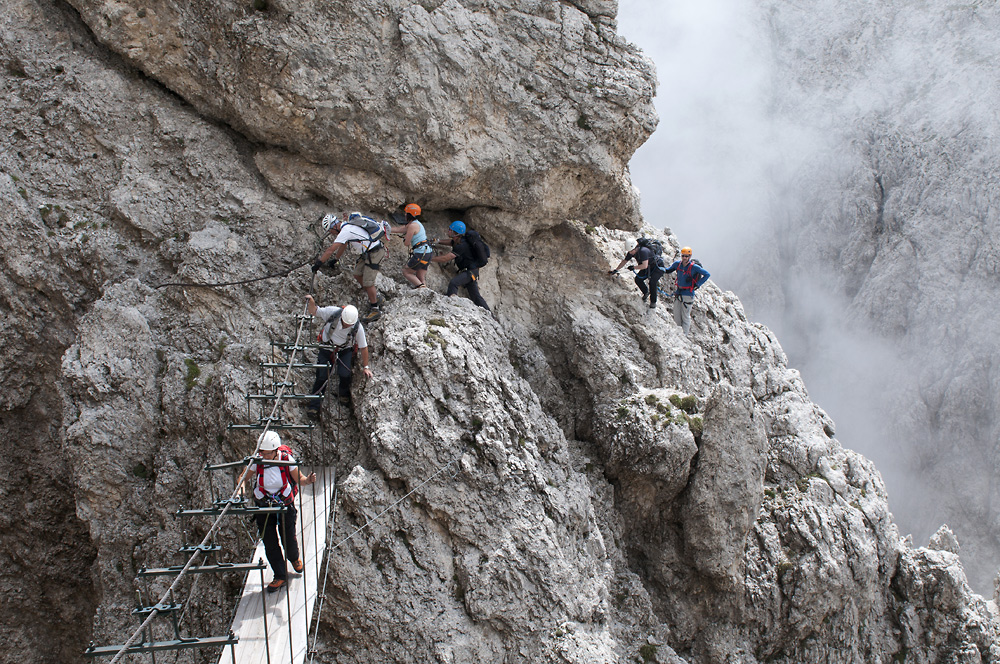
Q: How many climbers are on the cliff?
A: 7